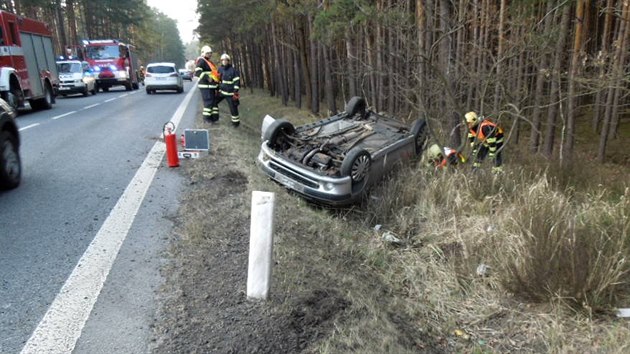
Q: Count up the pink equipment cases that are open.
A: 0